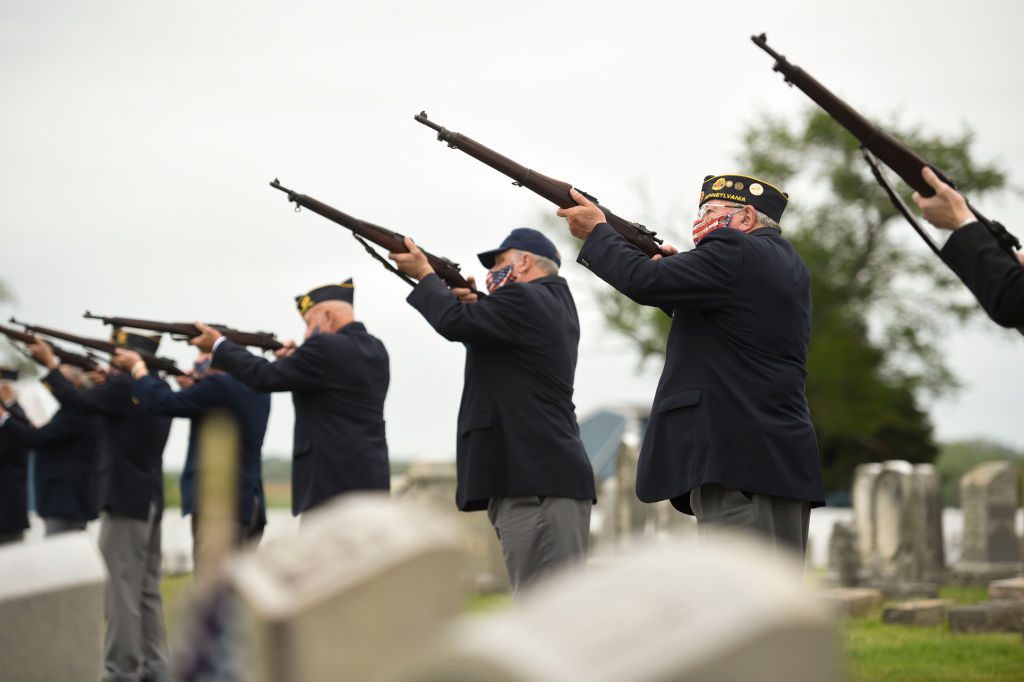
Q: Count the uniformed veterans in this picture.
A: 8